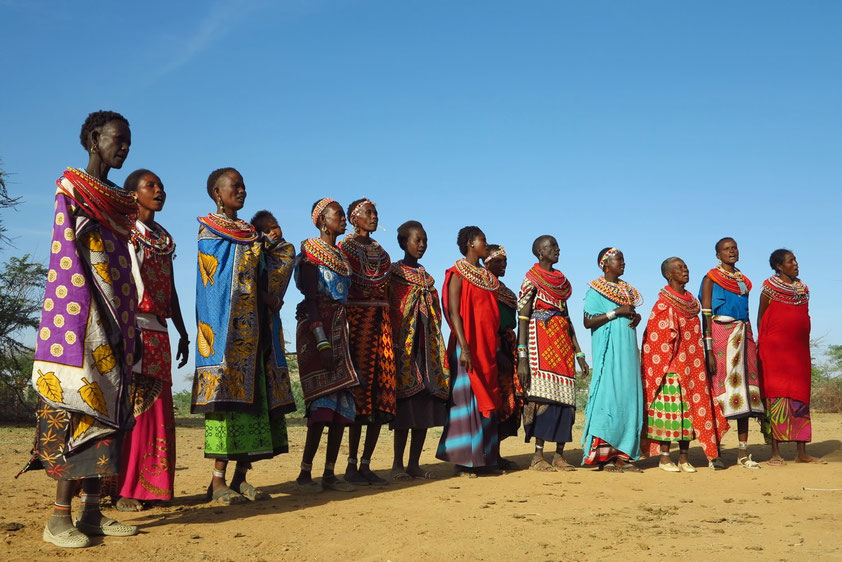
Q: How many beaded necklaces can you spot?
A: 13